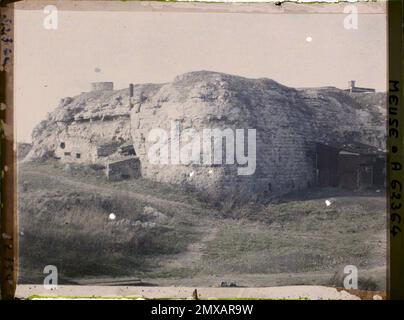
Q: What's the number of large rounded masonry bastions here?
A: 1